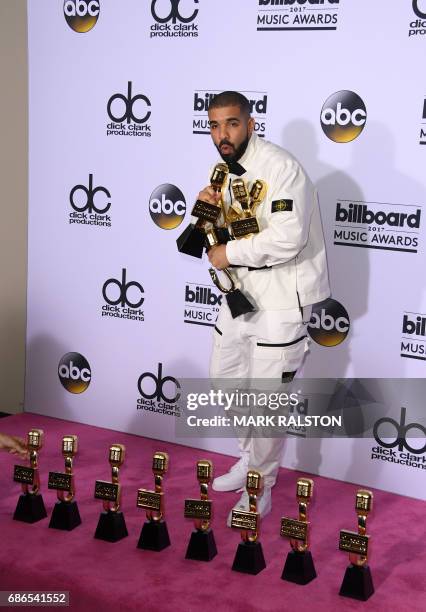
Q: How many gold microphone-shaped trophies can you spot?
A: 12